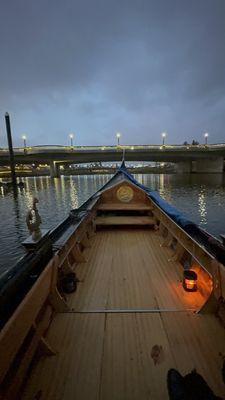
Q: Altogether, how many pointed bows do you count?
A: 1